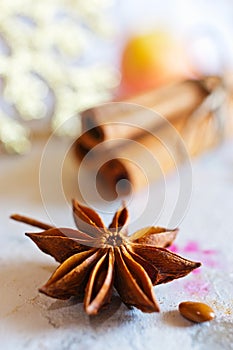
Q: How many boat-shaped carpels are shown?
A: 8